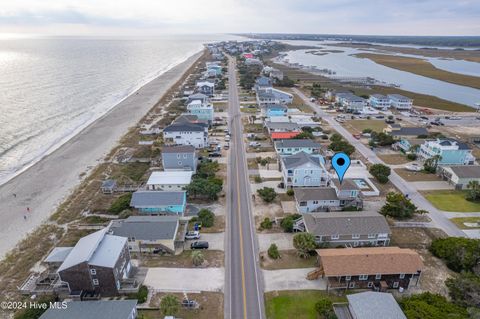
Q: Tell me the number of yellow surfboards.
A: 0